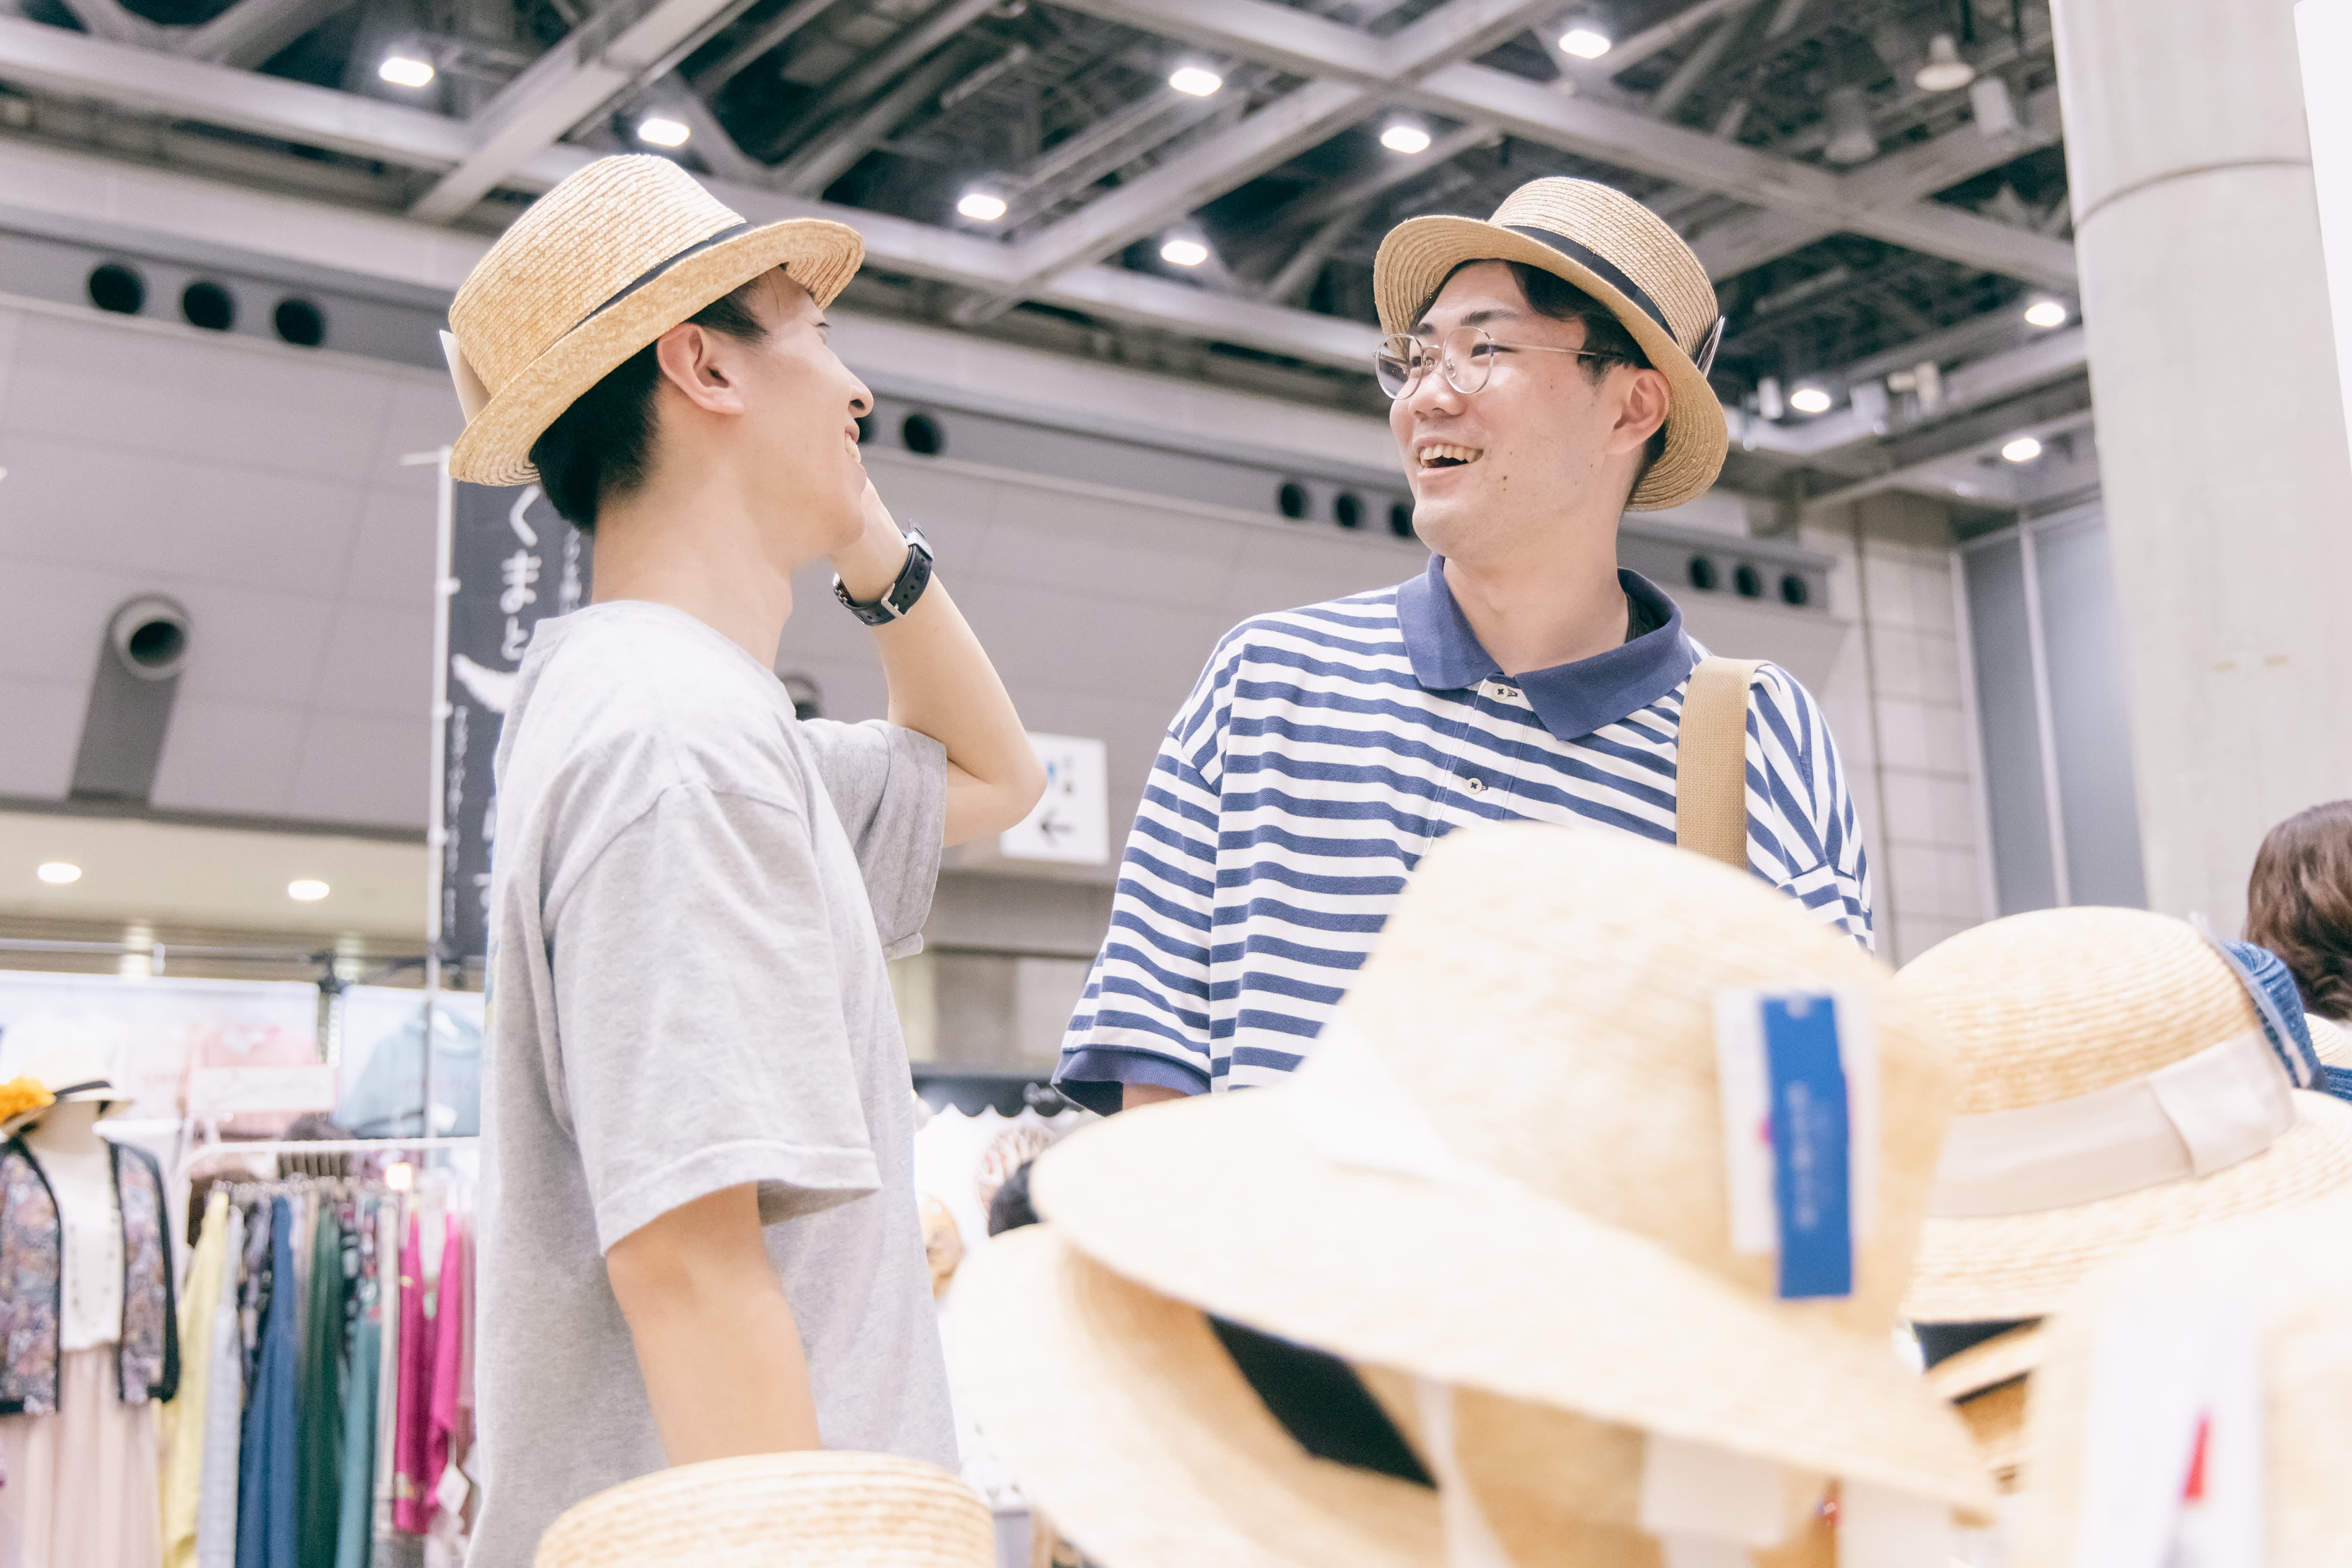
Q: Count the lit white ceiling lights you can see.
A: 12